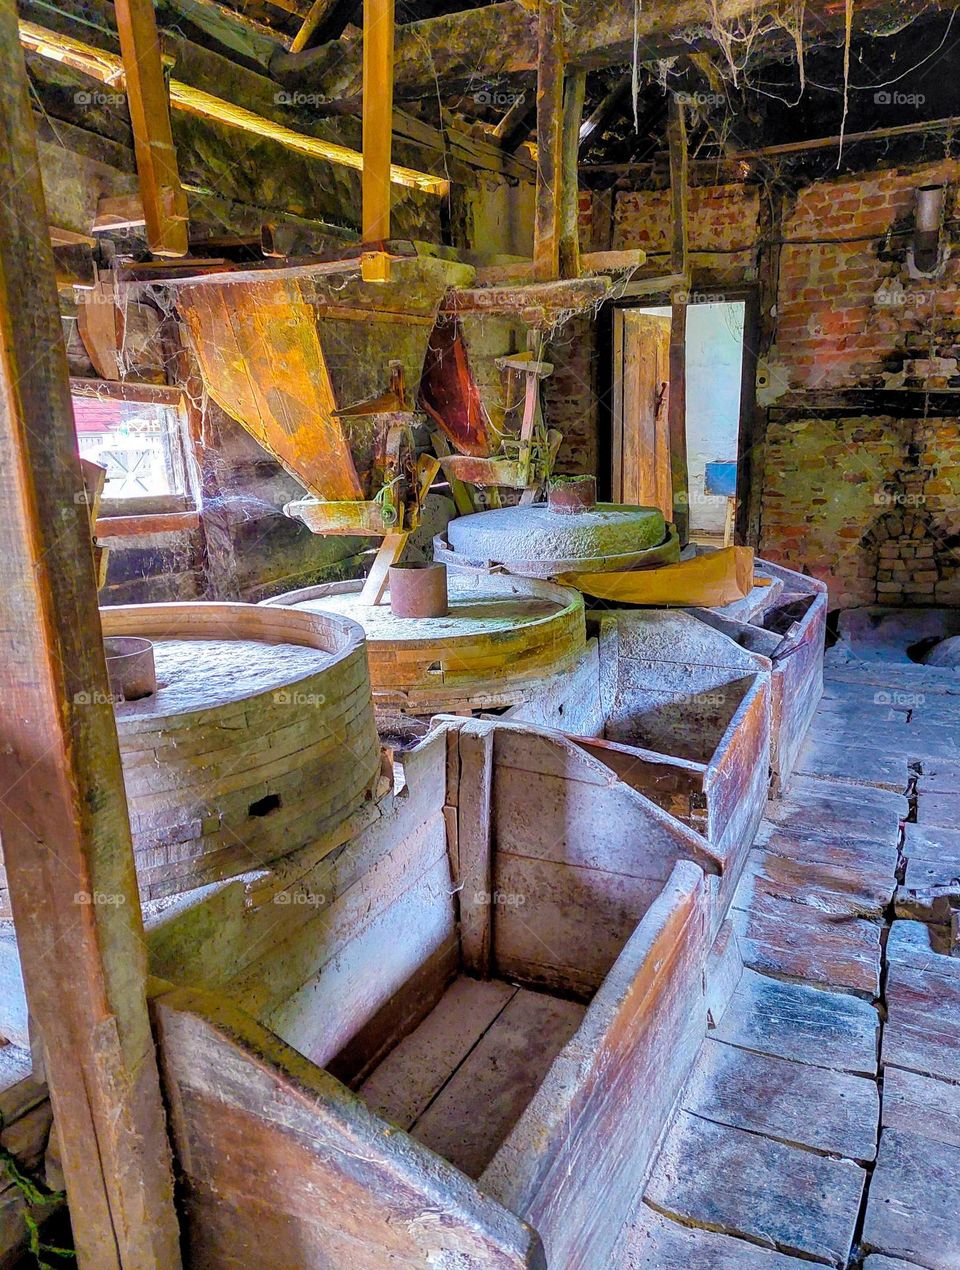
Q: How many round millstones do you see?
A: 3